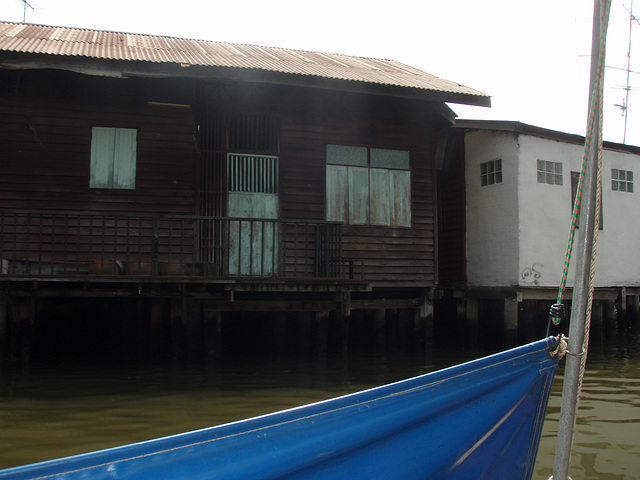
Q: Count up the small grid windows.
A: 3